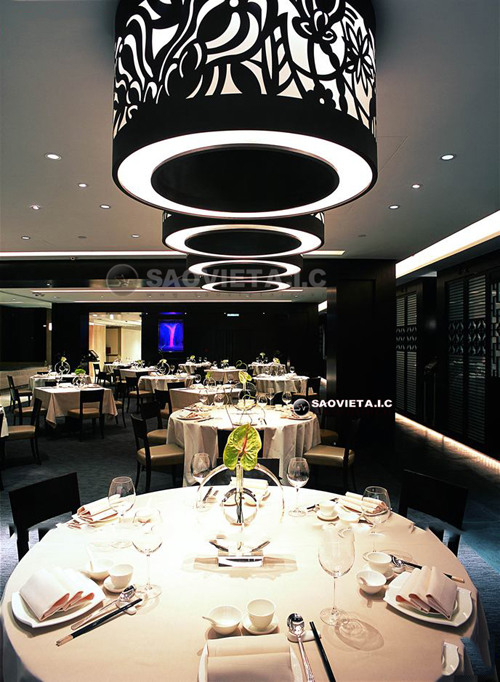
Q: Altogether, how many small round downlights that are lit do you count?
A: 9